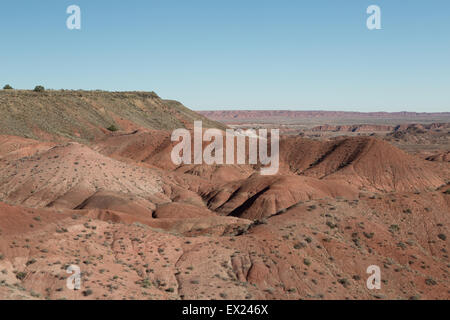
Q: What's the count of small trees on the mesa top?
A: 2